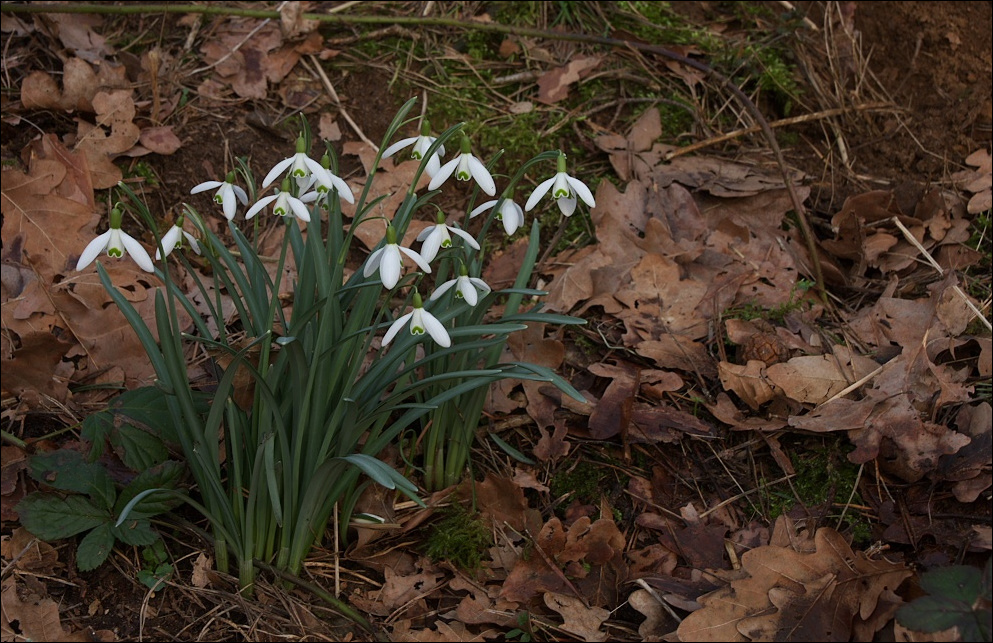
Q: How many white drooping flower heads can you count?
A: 14